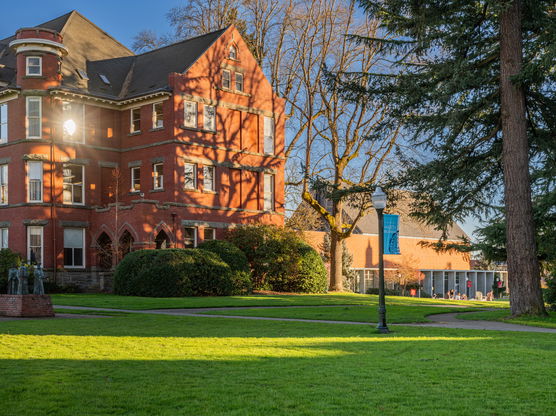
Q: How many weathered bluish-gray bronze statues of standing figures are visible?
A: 3